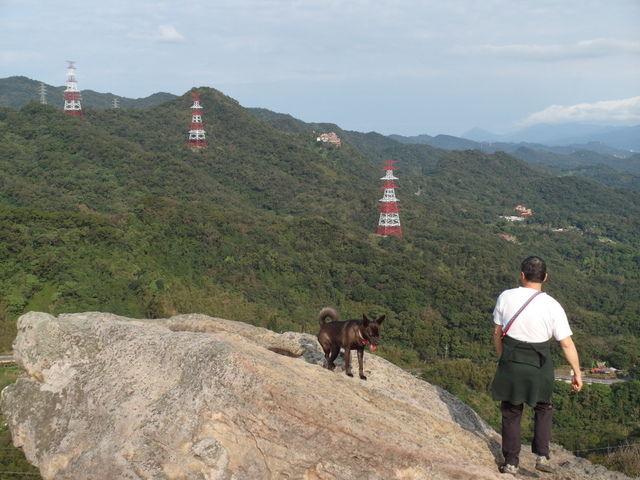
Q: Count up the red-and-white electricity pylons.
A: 3